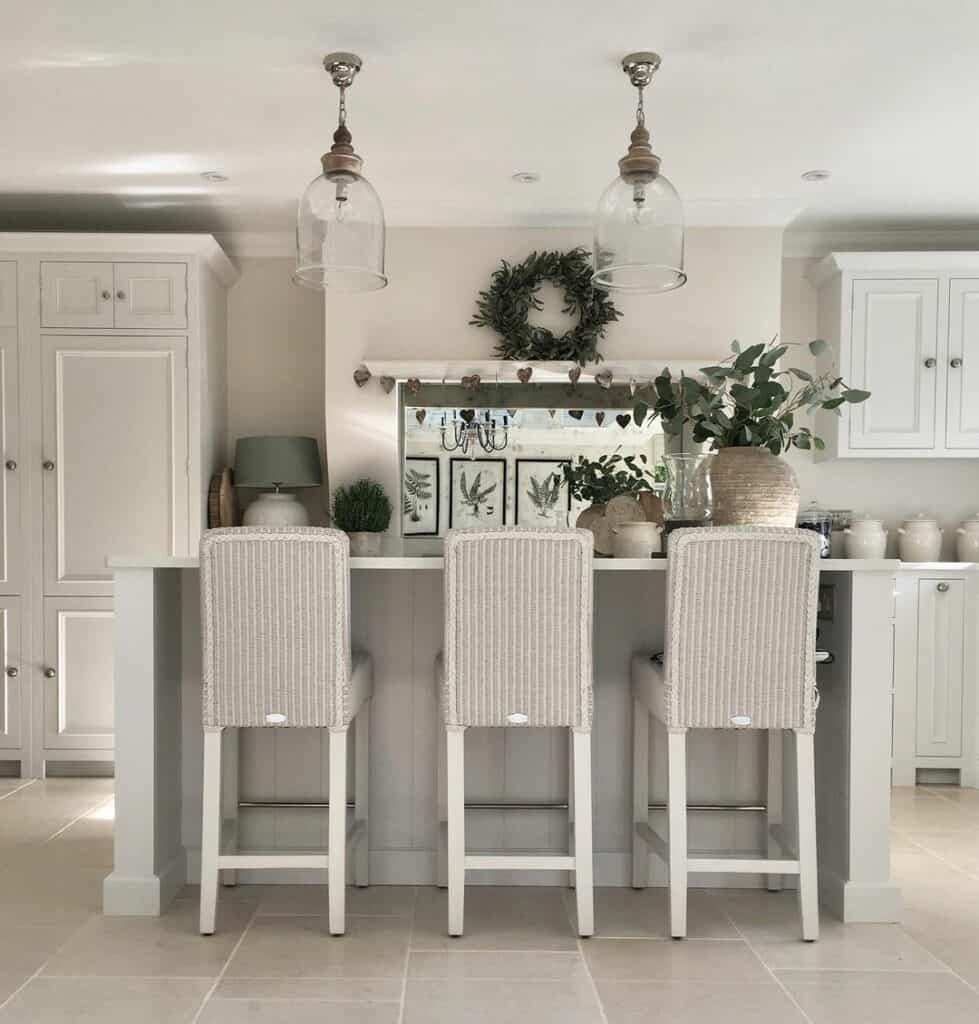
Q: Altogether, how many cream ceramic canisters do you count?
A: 3